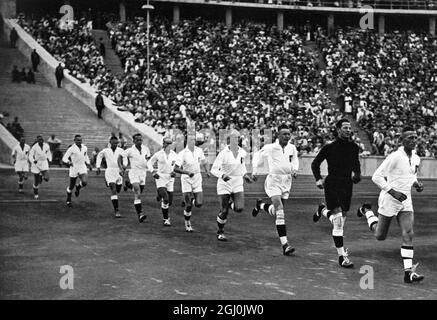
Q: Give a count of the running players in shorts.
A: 11